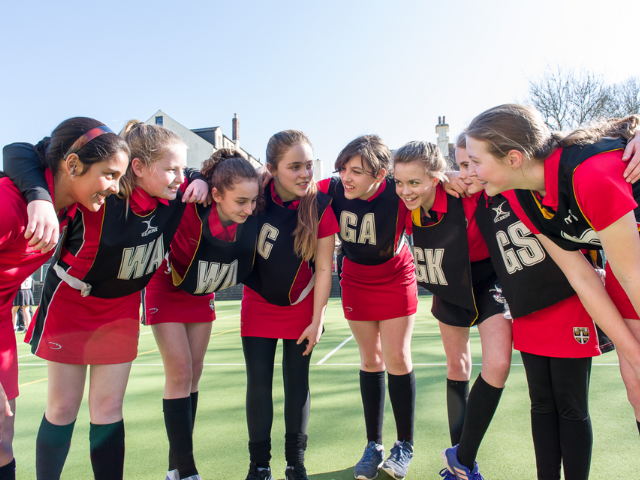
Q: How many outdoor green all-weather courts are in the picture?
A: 1